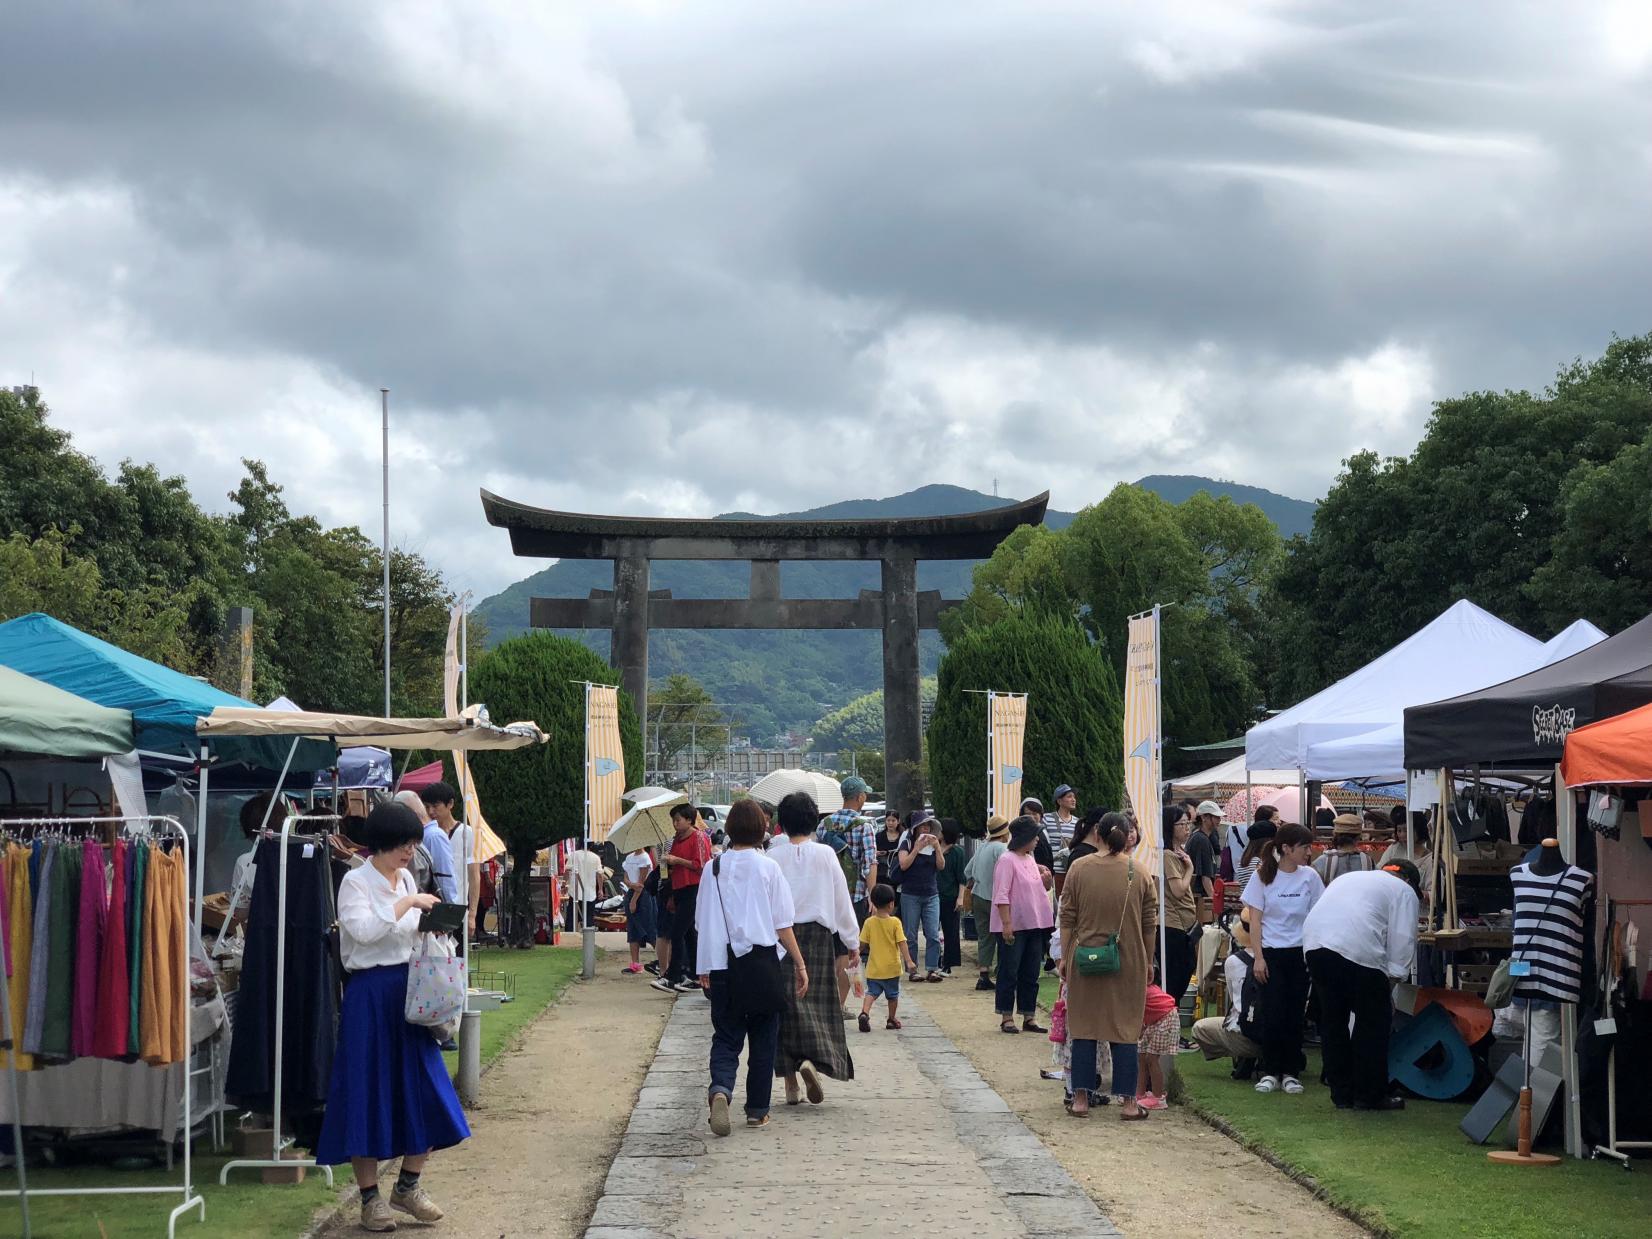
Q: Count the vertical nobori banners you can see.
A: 4